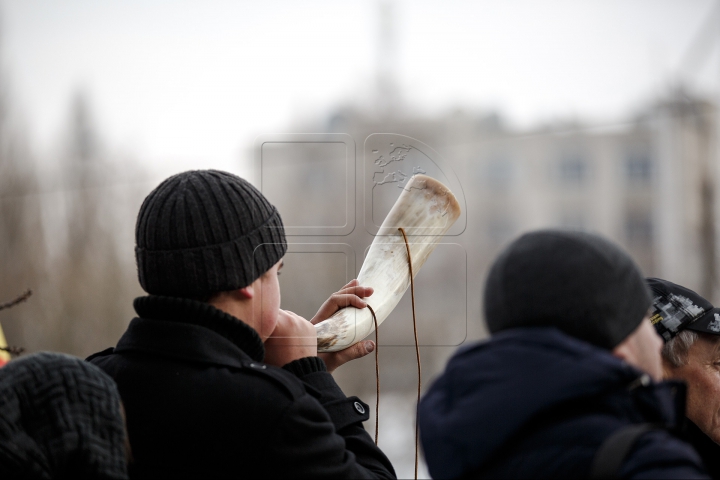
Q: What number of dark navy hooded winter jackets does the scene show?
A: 1